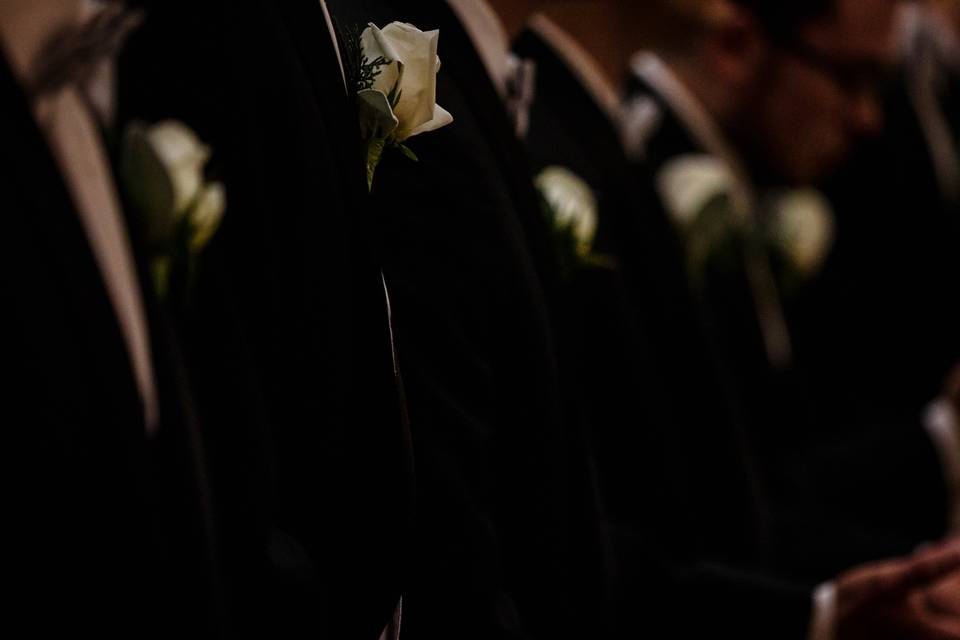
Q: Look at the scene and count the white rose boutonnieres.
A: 5